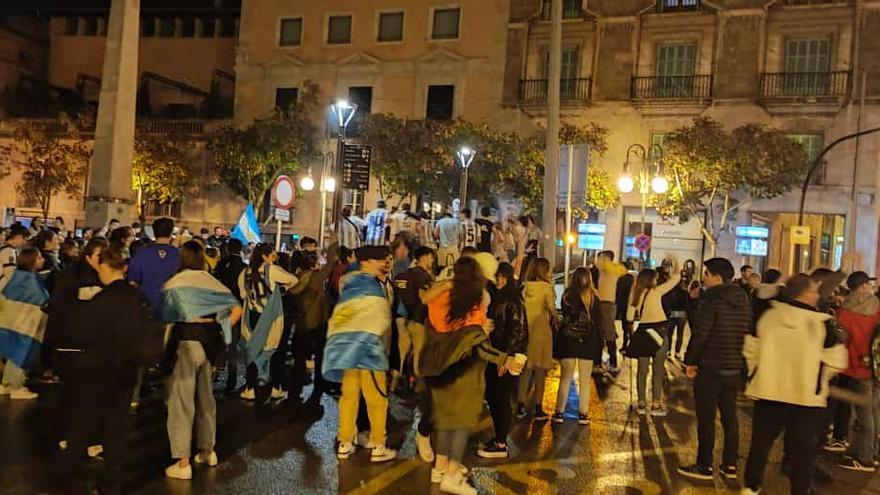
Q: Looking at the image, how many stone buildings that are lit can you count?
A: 2